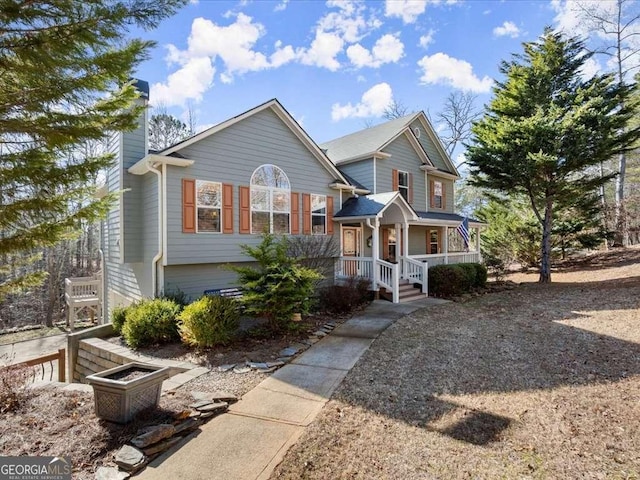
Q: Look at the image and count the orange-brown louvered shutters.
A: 14